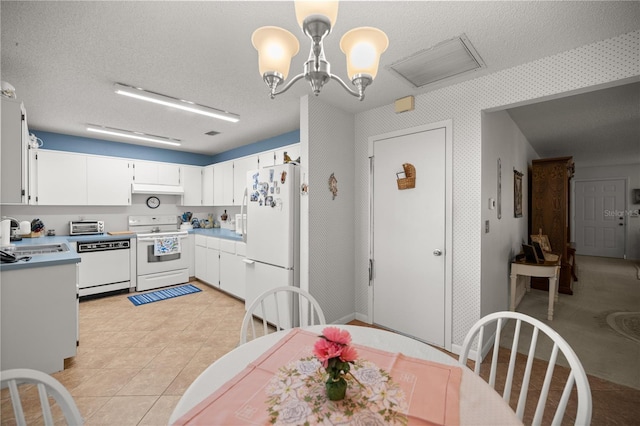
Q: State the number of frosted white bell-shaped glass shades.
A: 3